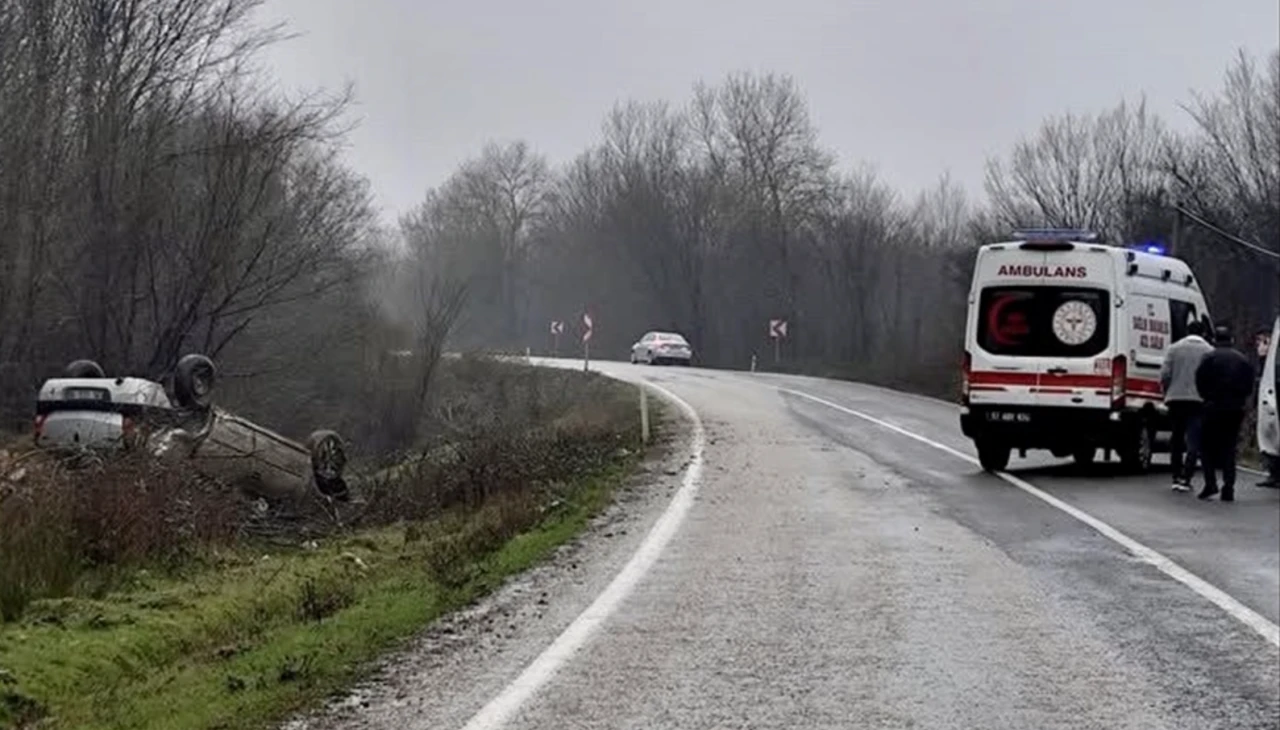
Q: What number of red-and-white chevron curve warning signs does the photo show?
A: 3